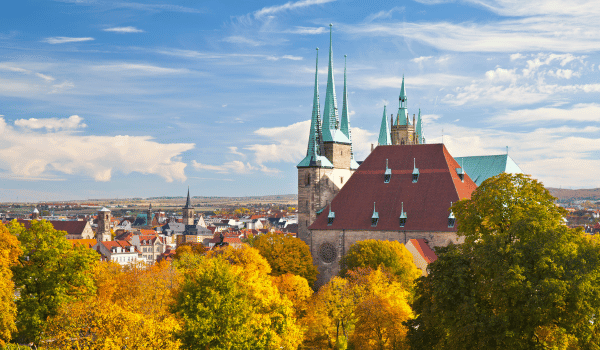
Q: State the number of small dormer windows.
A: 7